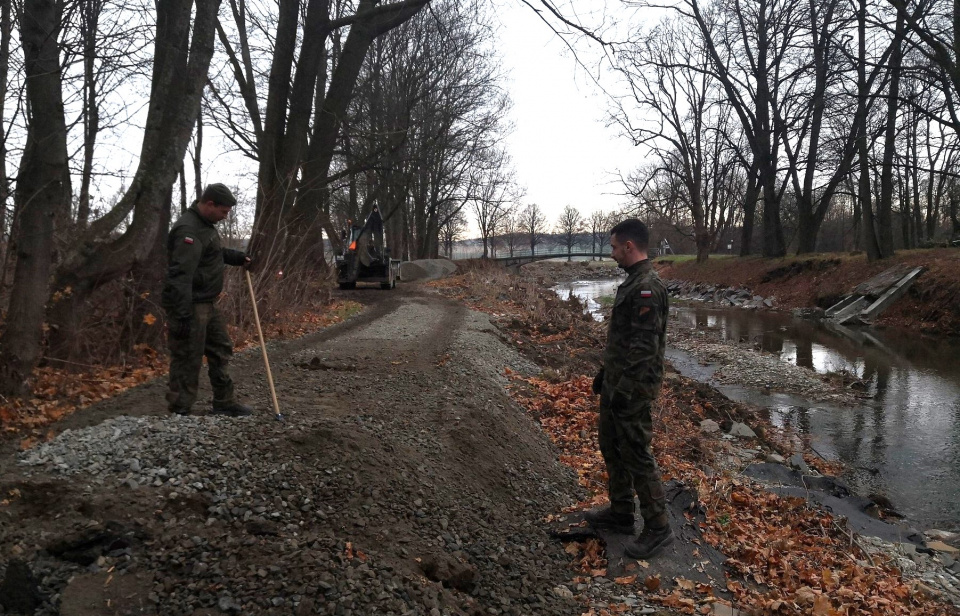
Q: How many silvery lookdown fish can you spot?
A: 0